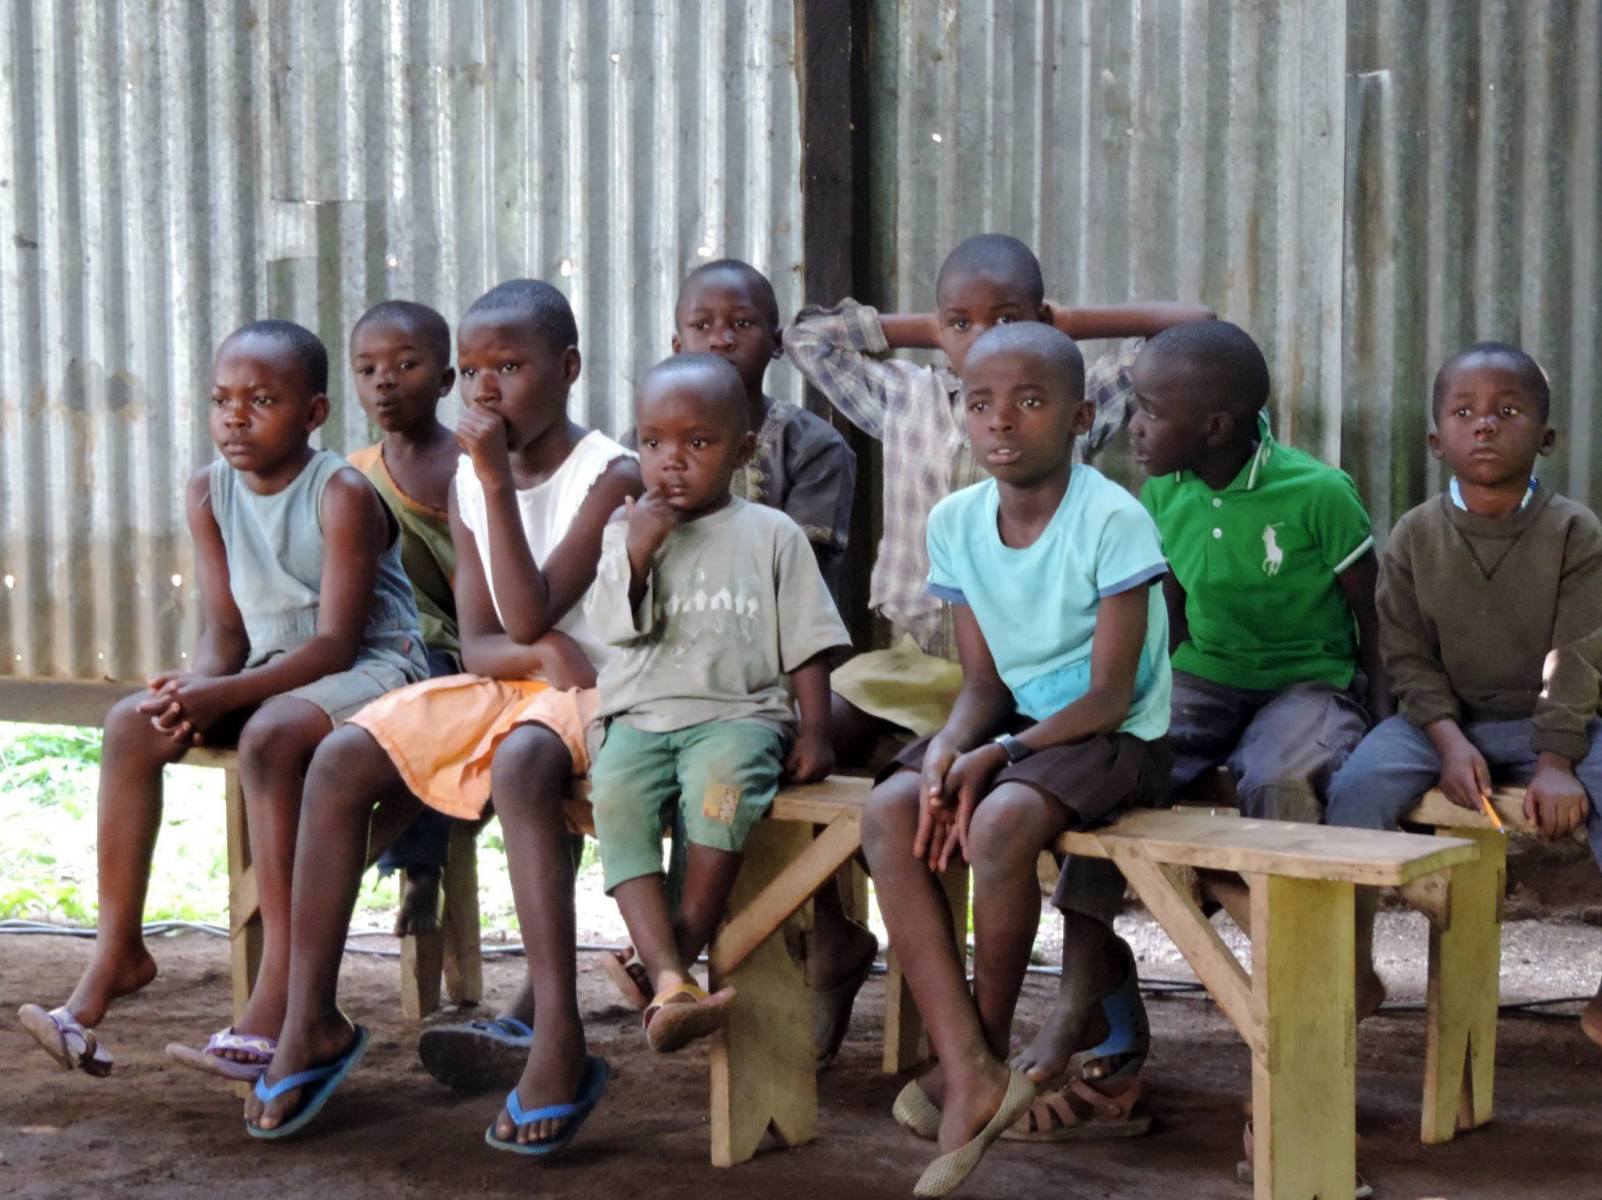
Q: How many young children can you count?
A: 9